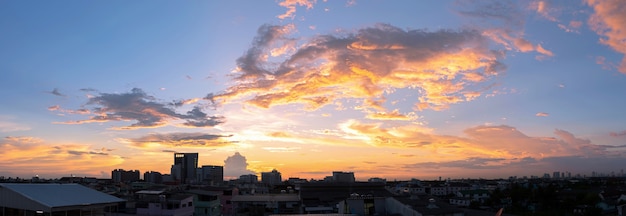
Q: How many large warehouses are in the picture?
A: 1